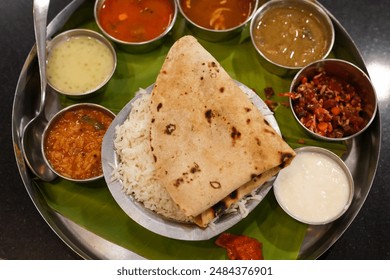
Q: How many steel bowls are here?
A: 7